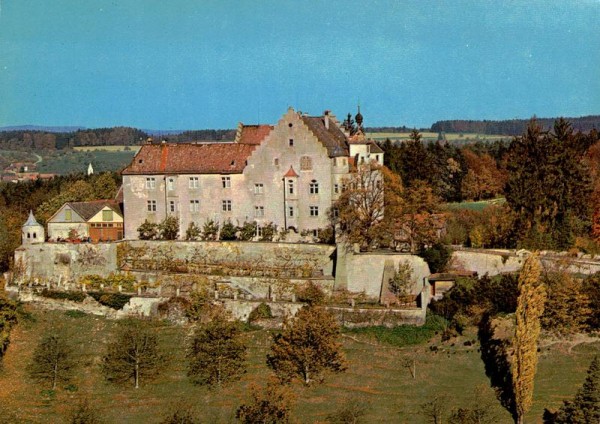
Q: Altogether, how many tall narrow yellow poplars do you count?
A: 1